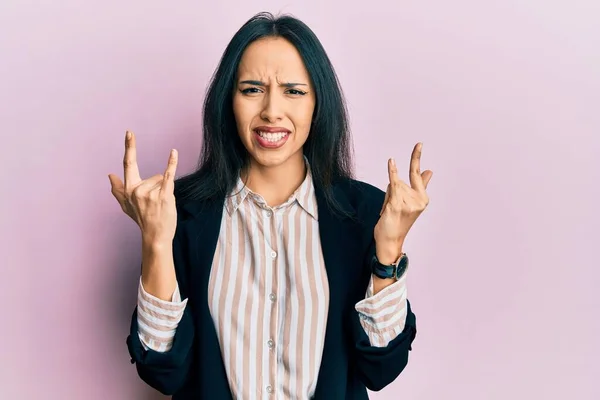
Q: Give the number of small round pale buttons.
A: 5